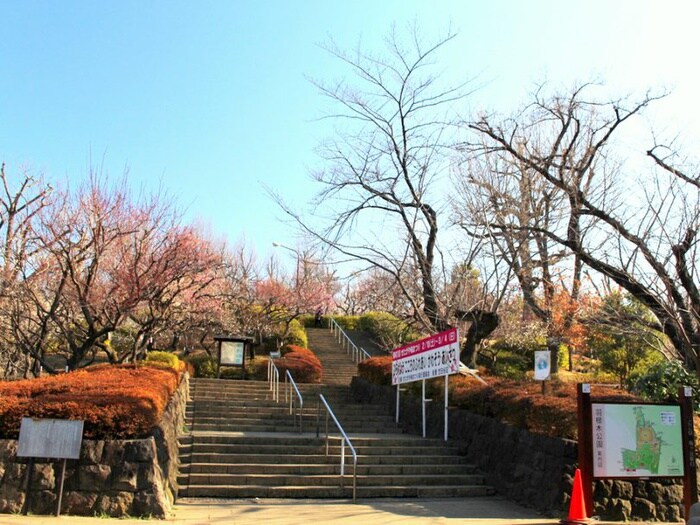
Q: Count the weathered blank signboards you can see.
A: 1